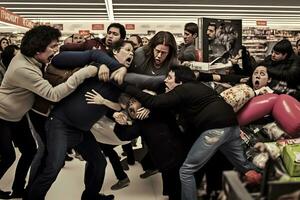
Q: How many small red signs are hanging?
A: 4